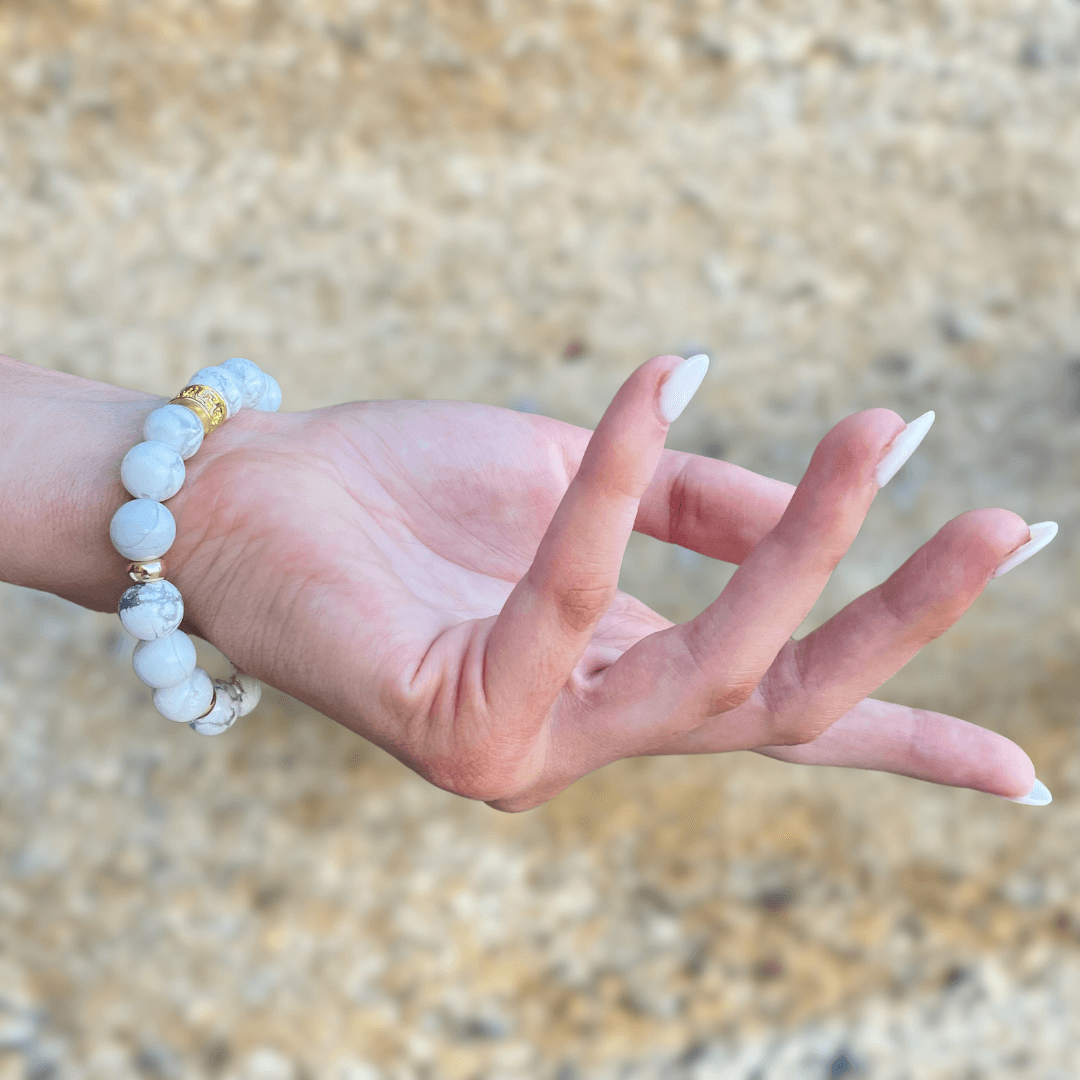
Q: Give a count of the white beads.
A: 11